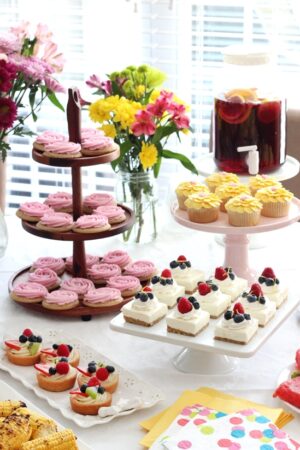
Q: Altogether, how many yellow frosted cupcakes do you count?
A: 7